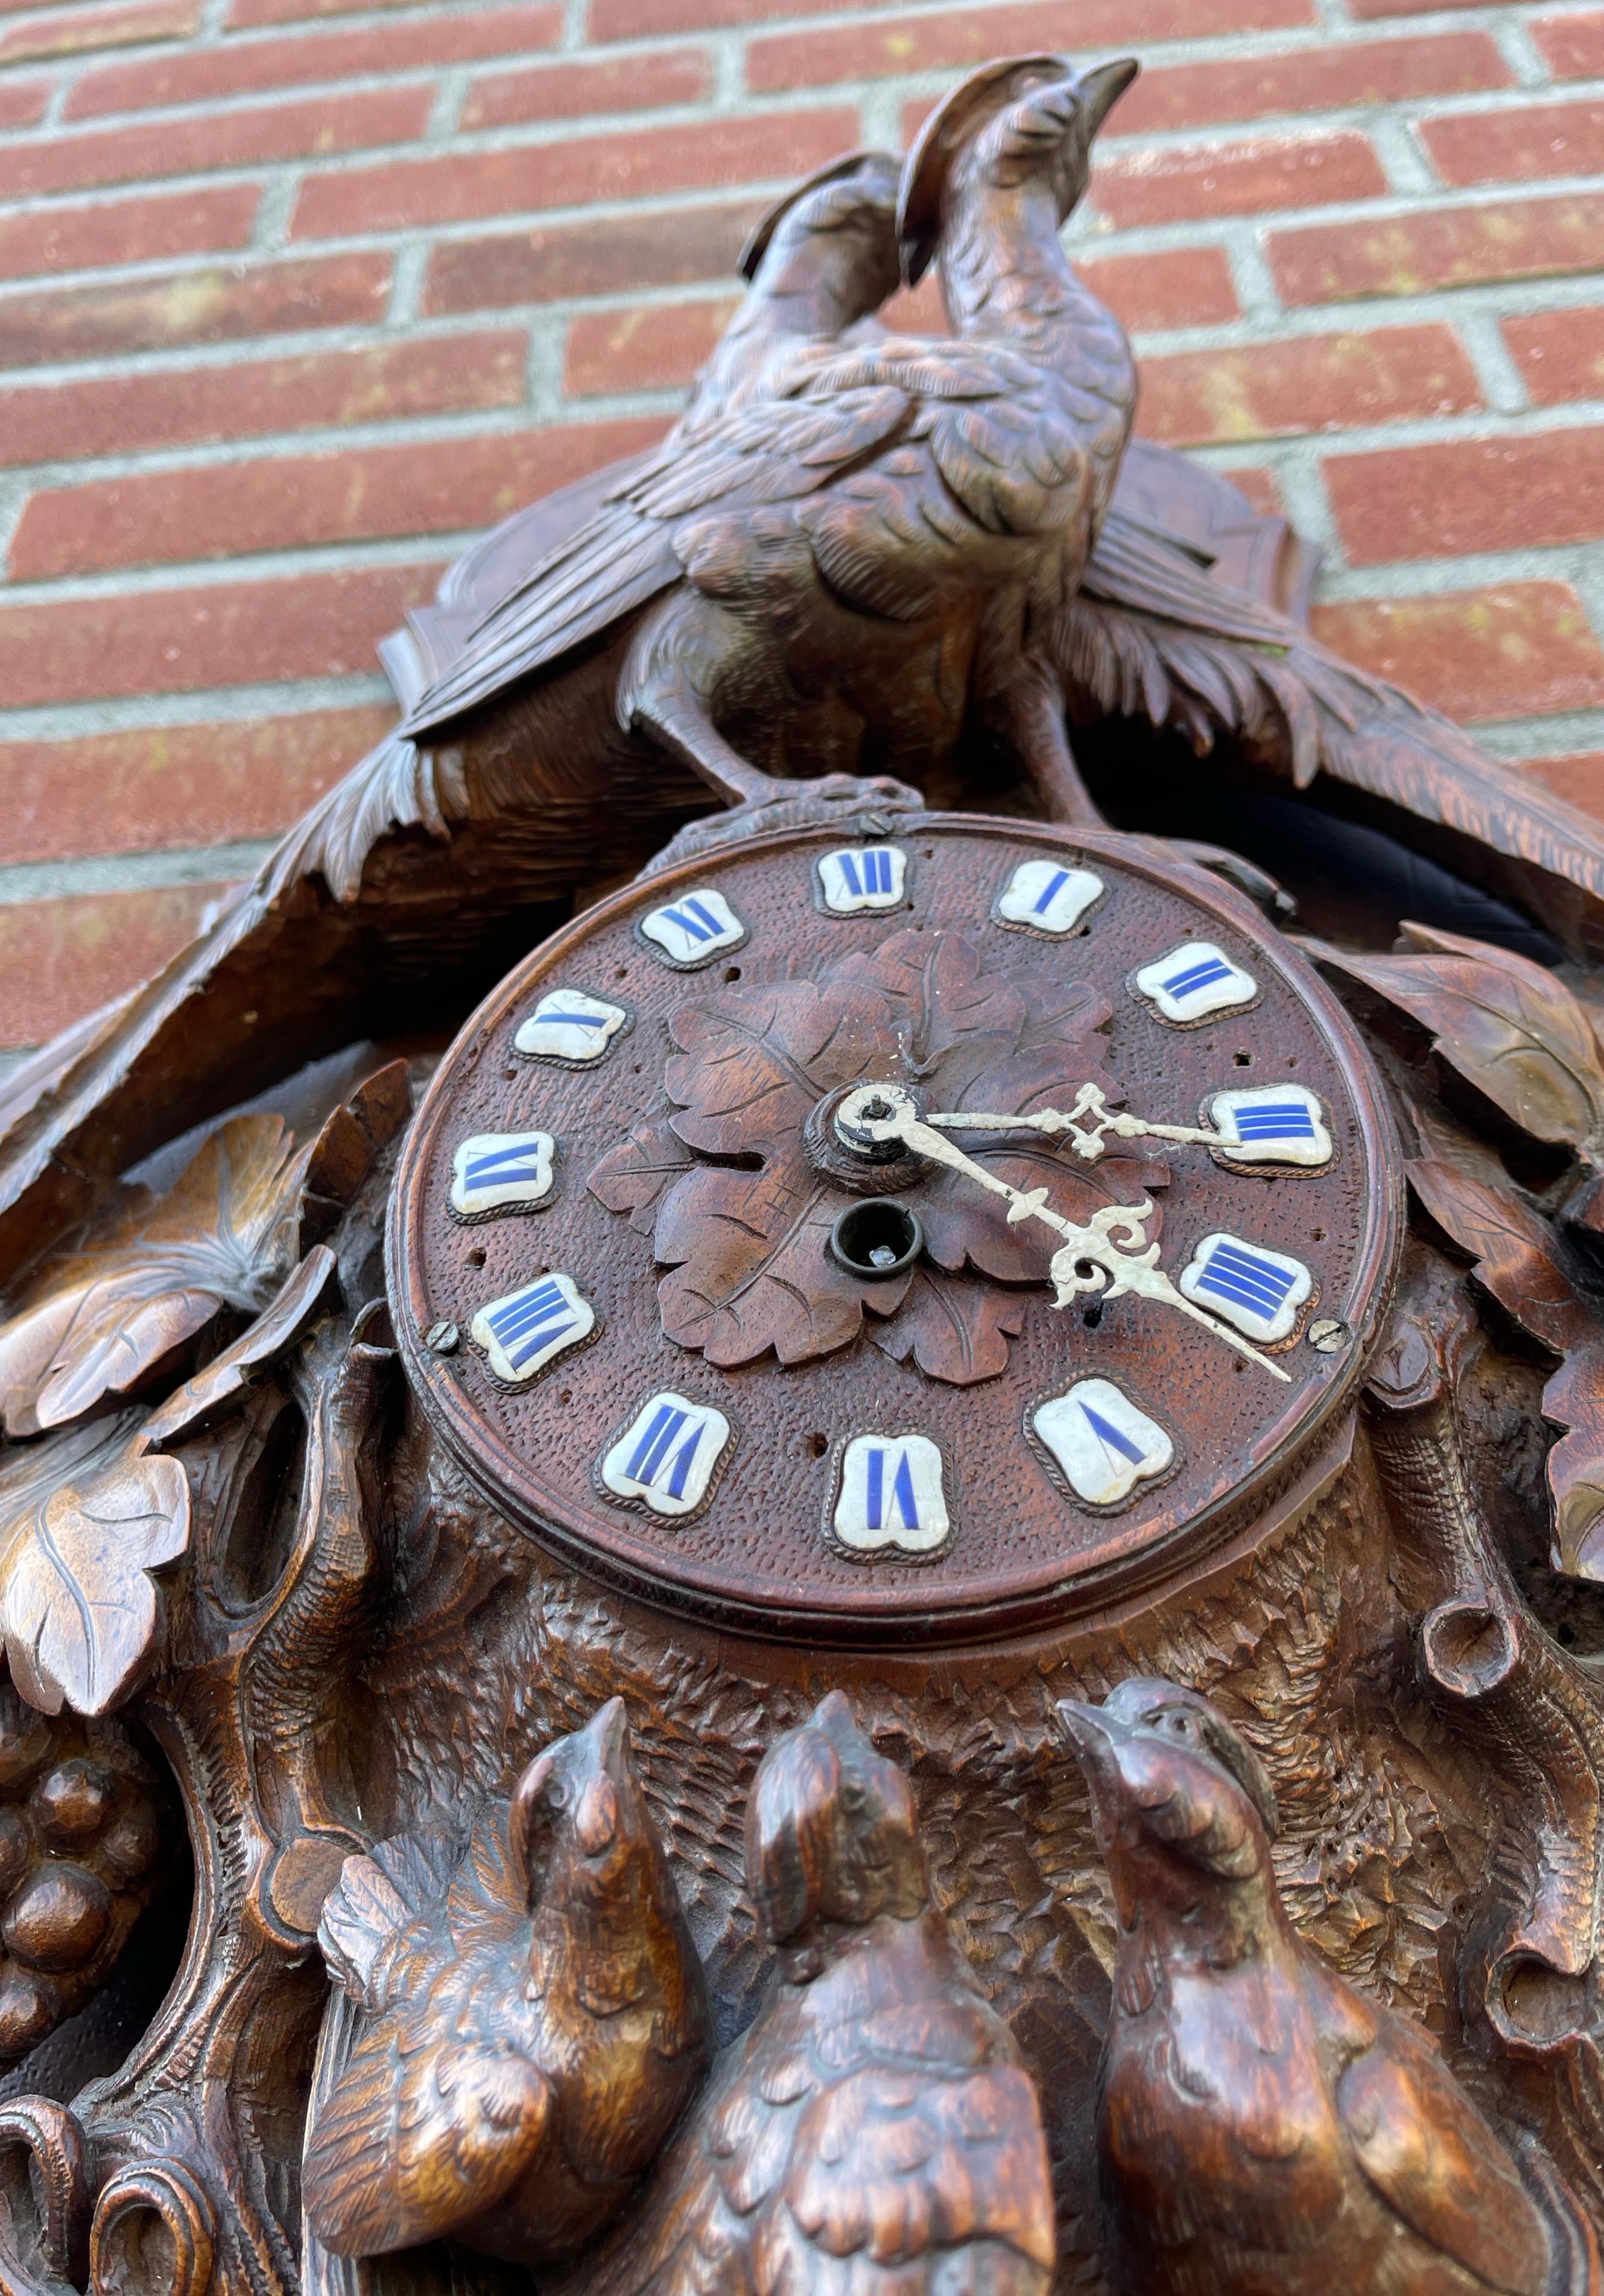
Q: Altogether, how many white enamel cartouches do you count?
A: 12